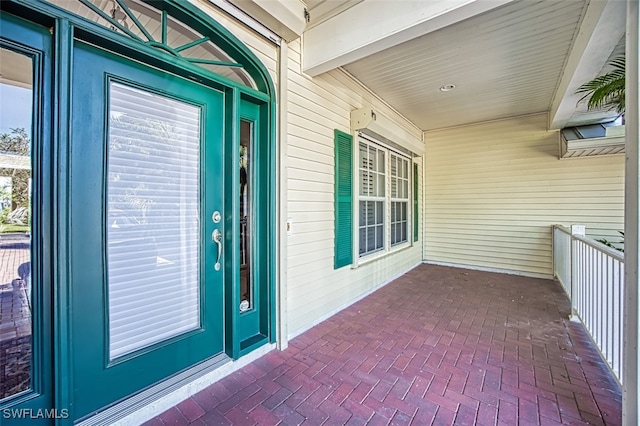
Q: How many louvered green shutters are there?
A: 2